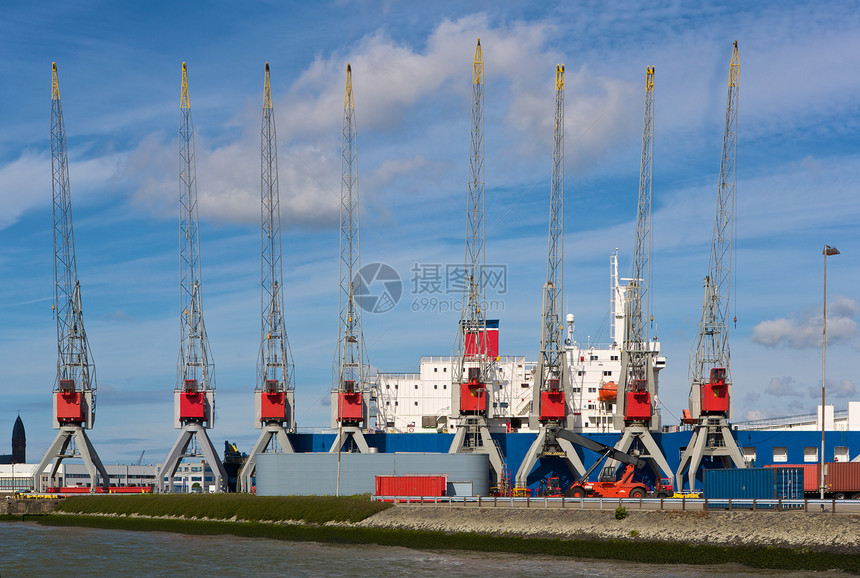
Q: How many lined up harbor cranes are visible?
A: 8